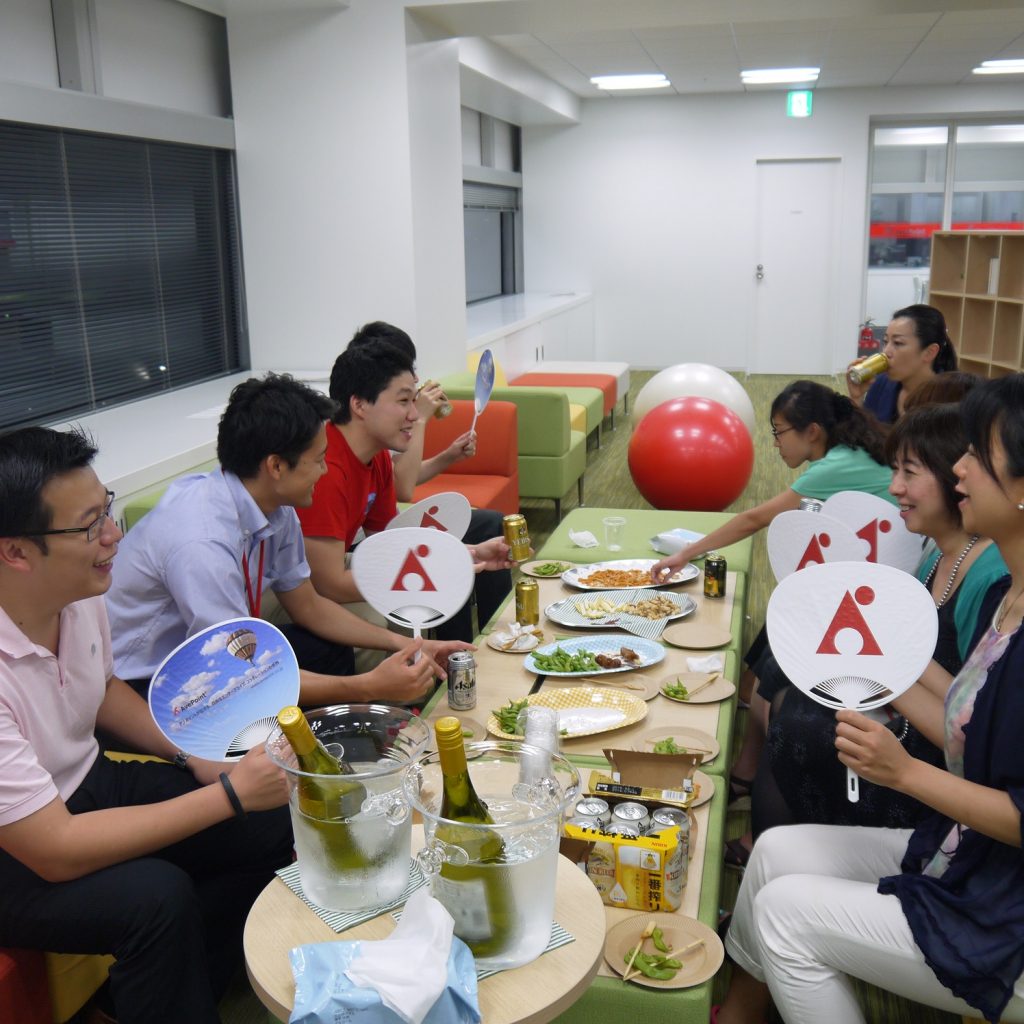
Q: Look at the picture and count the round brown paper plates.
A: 9